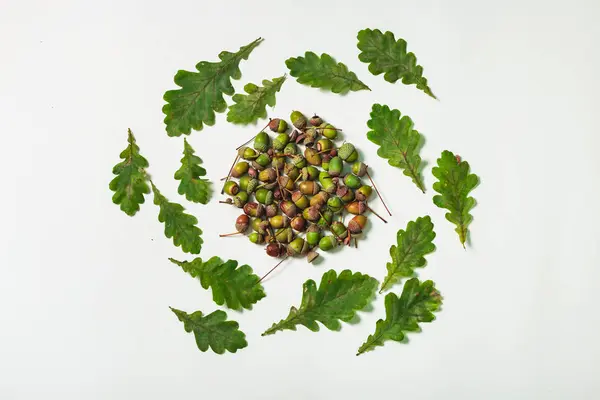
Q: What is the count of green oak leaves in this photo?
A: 14